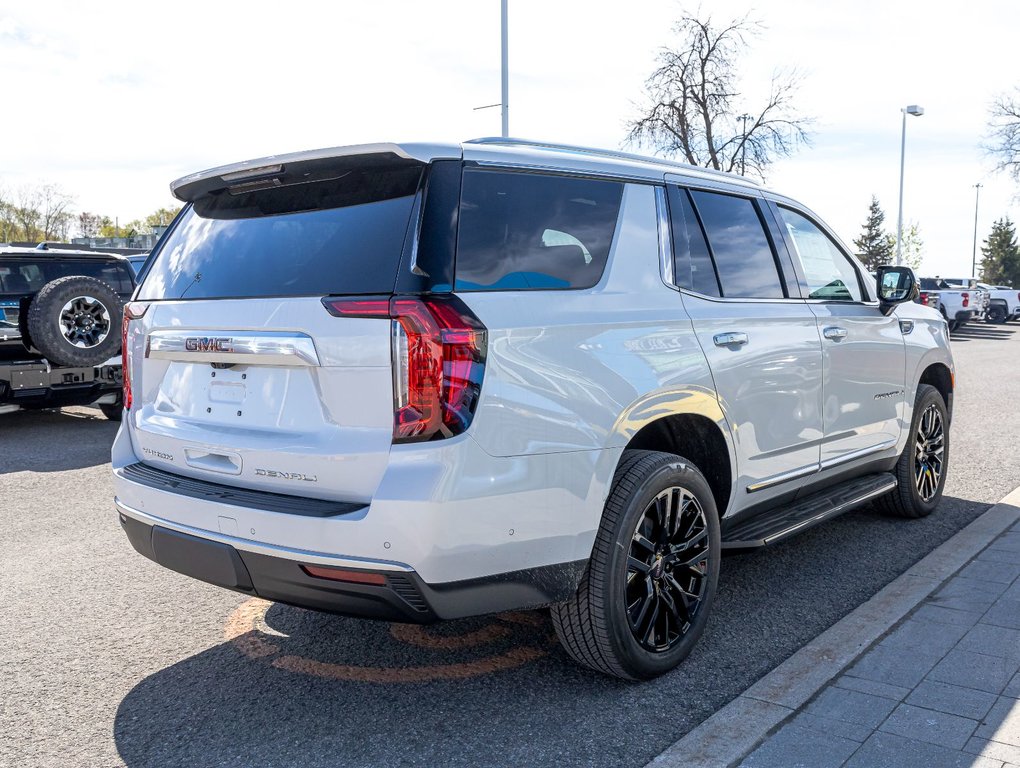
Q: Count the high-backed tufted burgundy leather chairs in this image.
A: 0